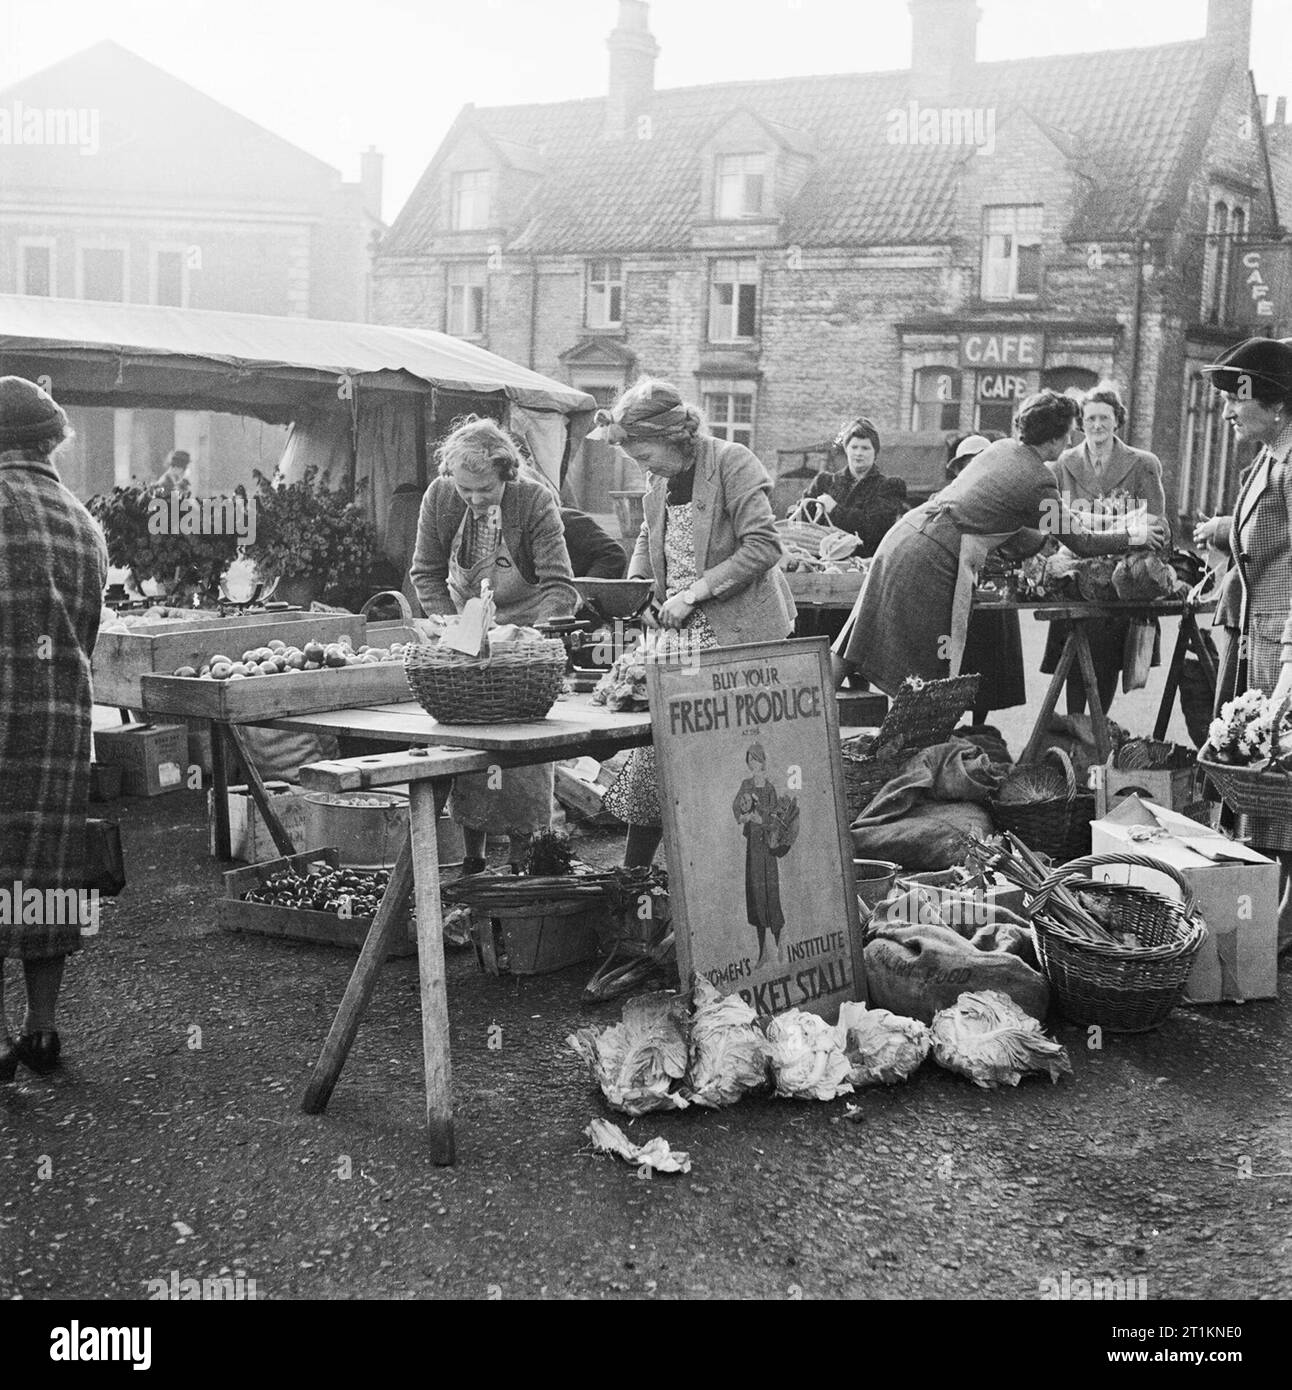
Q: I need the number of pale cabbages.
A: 5